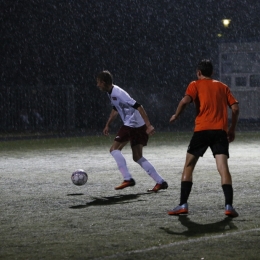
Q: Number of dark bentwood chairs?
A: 0